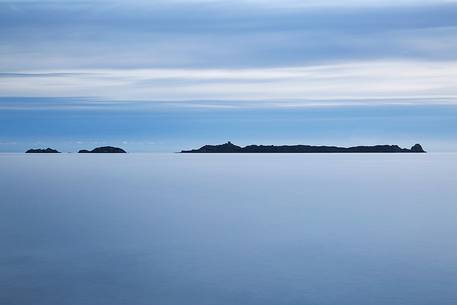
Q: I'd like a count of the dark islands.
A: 3